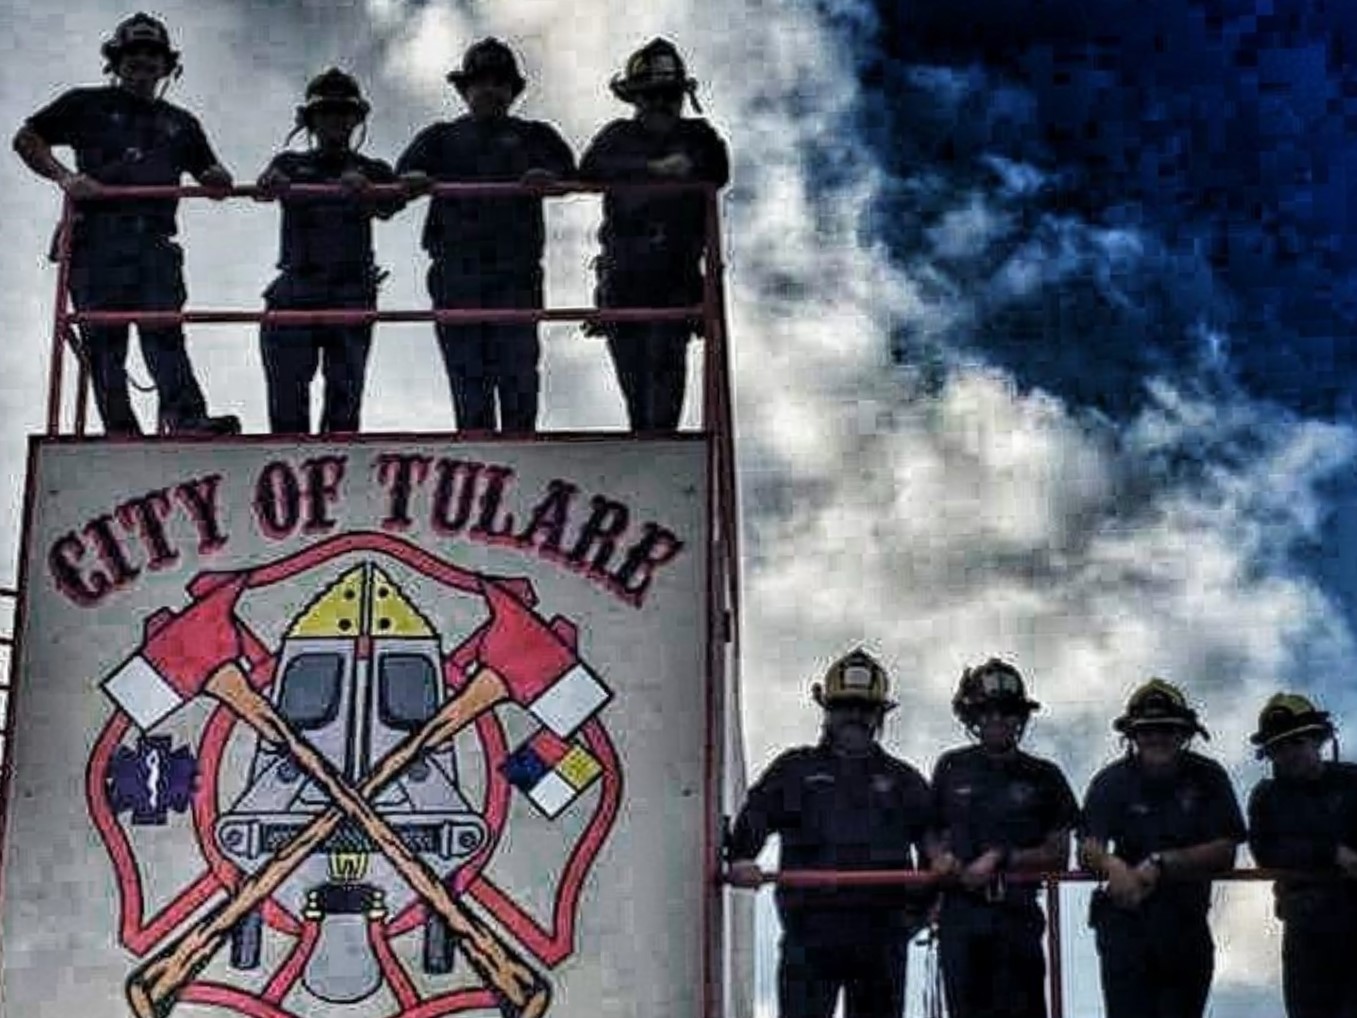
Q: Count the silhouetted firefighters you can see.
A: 8